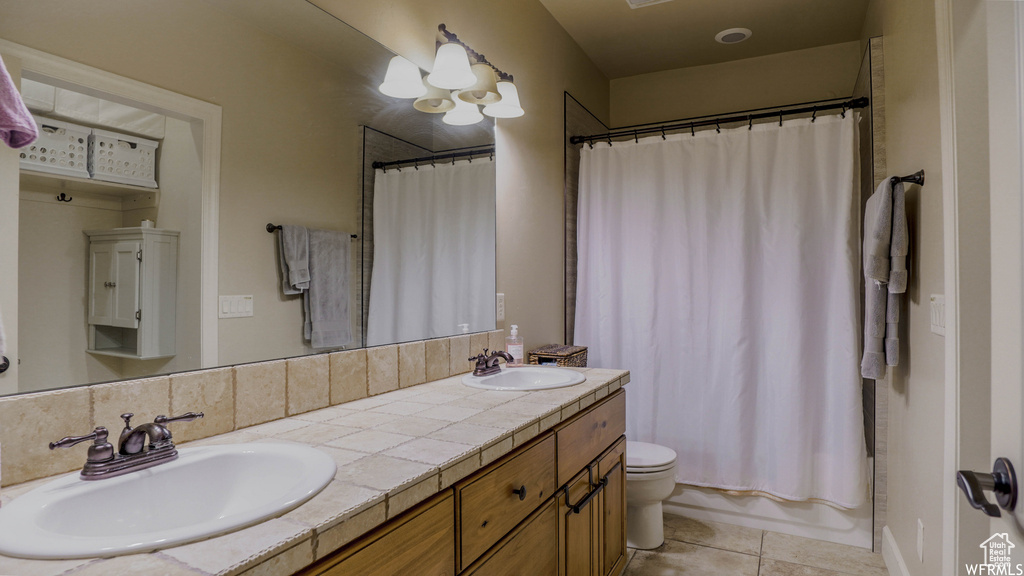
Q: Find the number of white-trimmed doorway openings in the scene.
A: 1